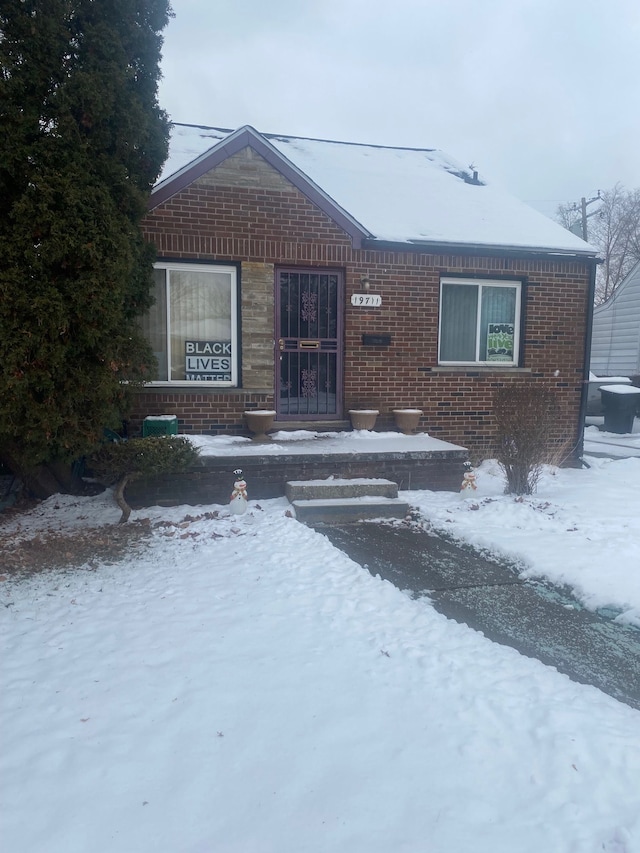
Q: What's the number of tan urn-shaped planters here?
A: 3